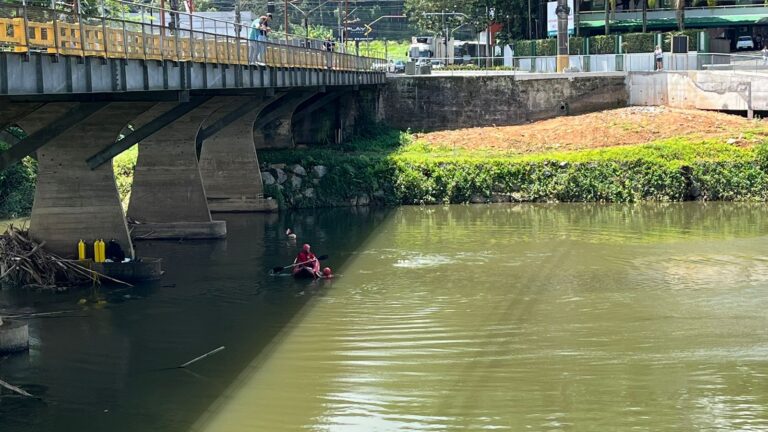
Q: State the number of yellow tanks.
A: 3